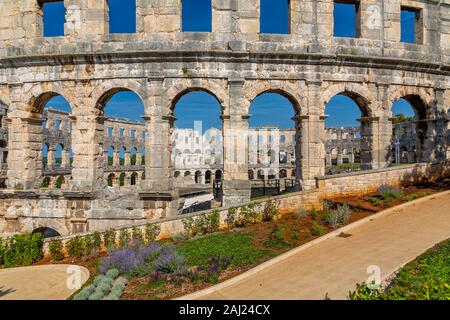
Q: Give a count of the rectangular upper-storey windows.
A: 6